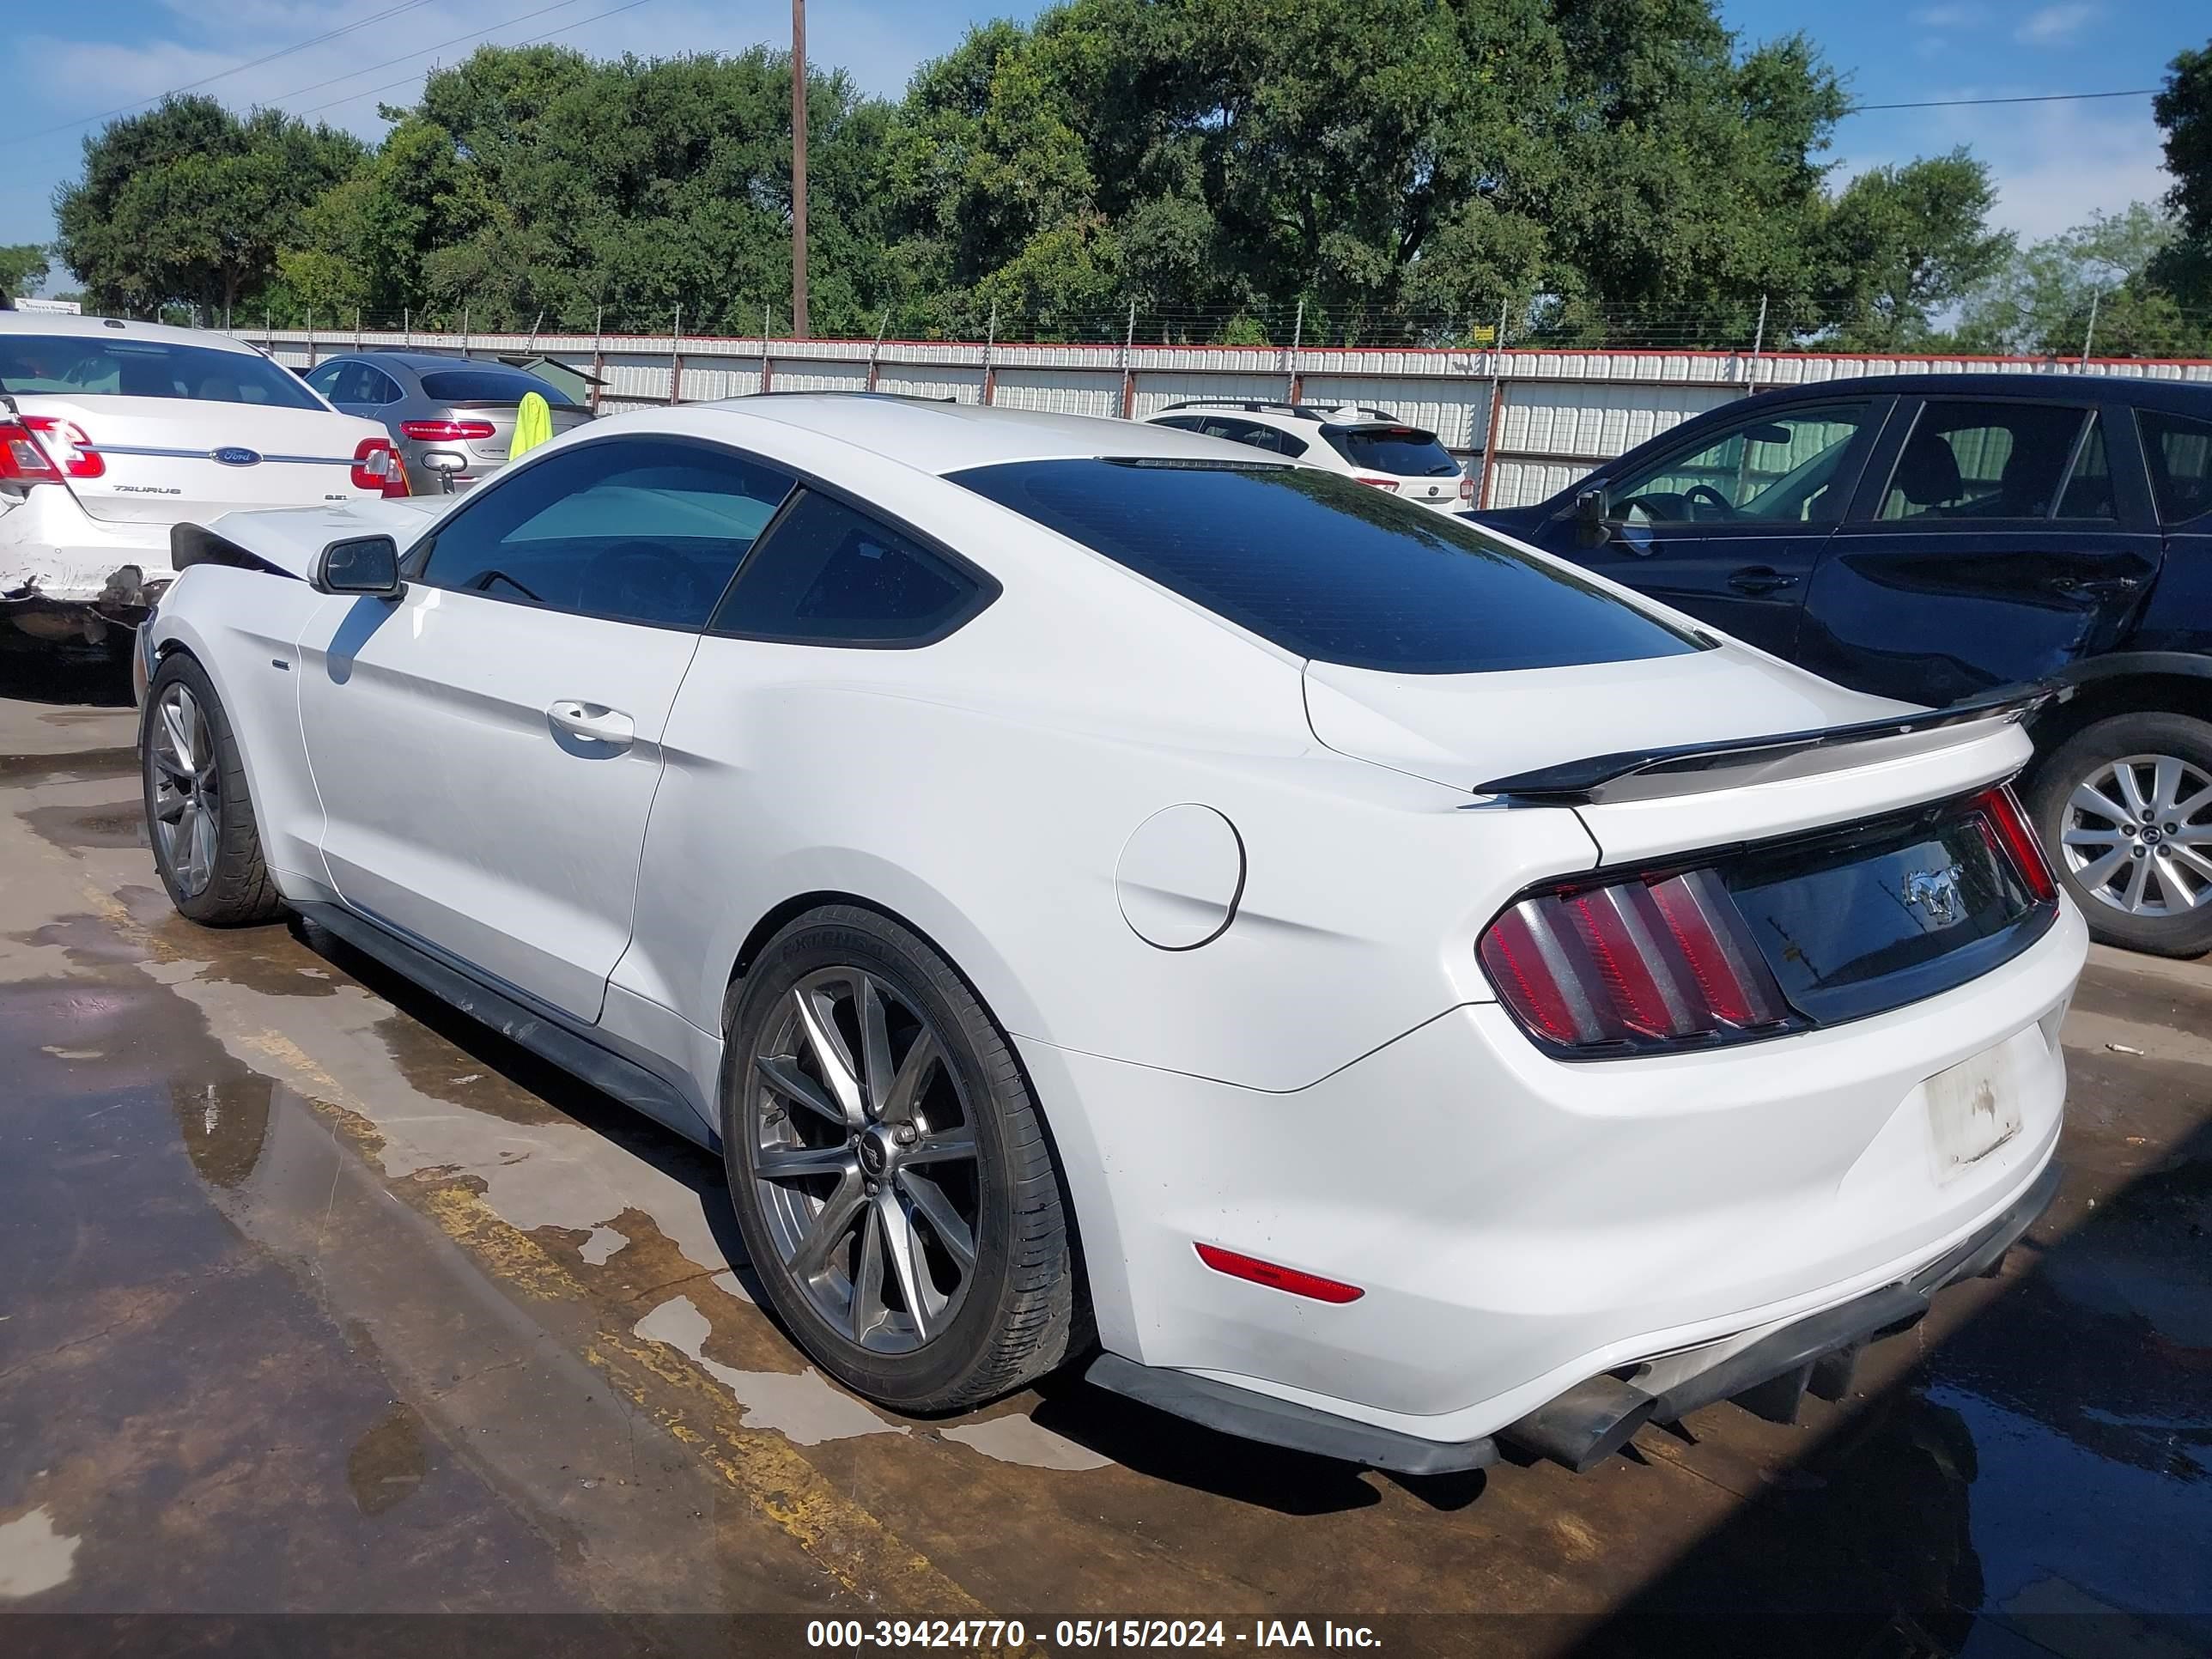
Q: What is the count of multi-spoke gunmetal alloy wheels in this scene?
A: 2